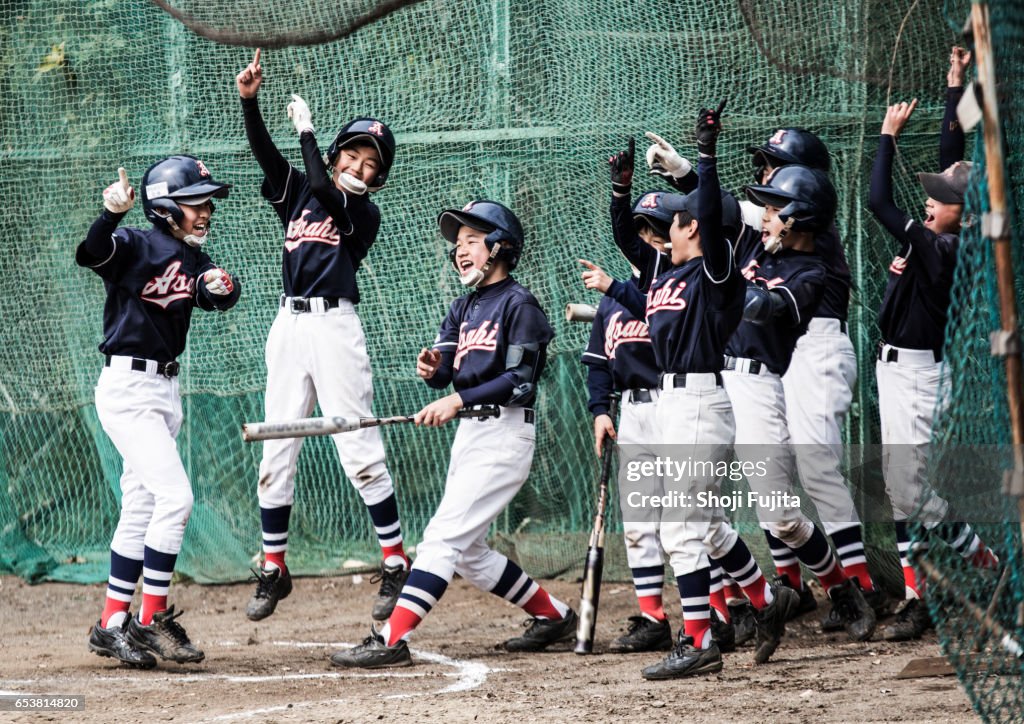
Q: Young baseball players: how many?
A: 8